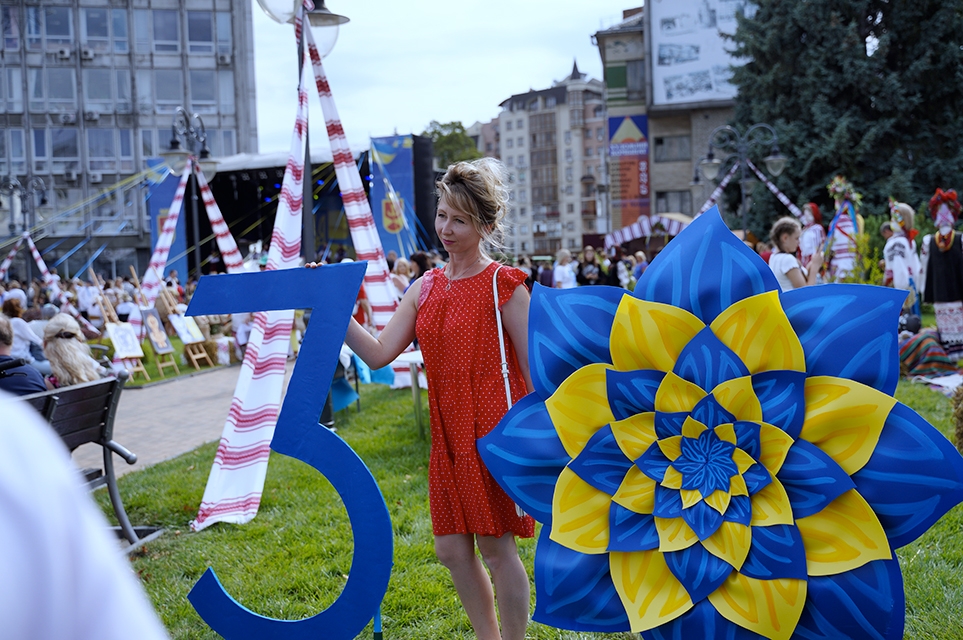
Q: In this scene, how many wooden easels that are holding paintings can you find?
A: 3